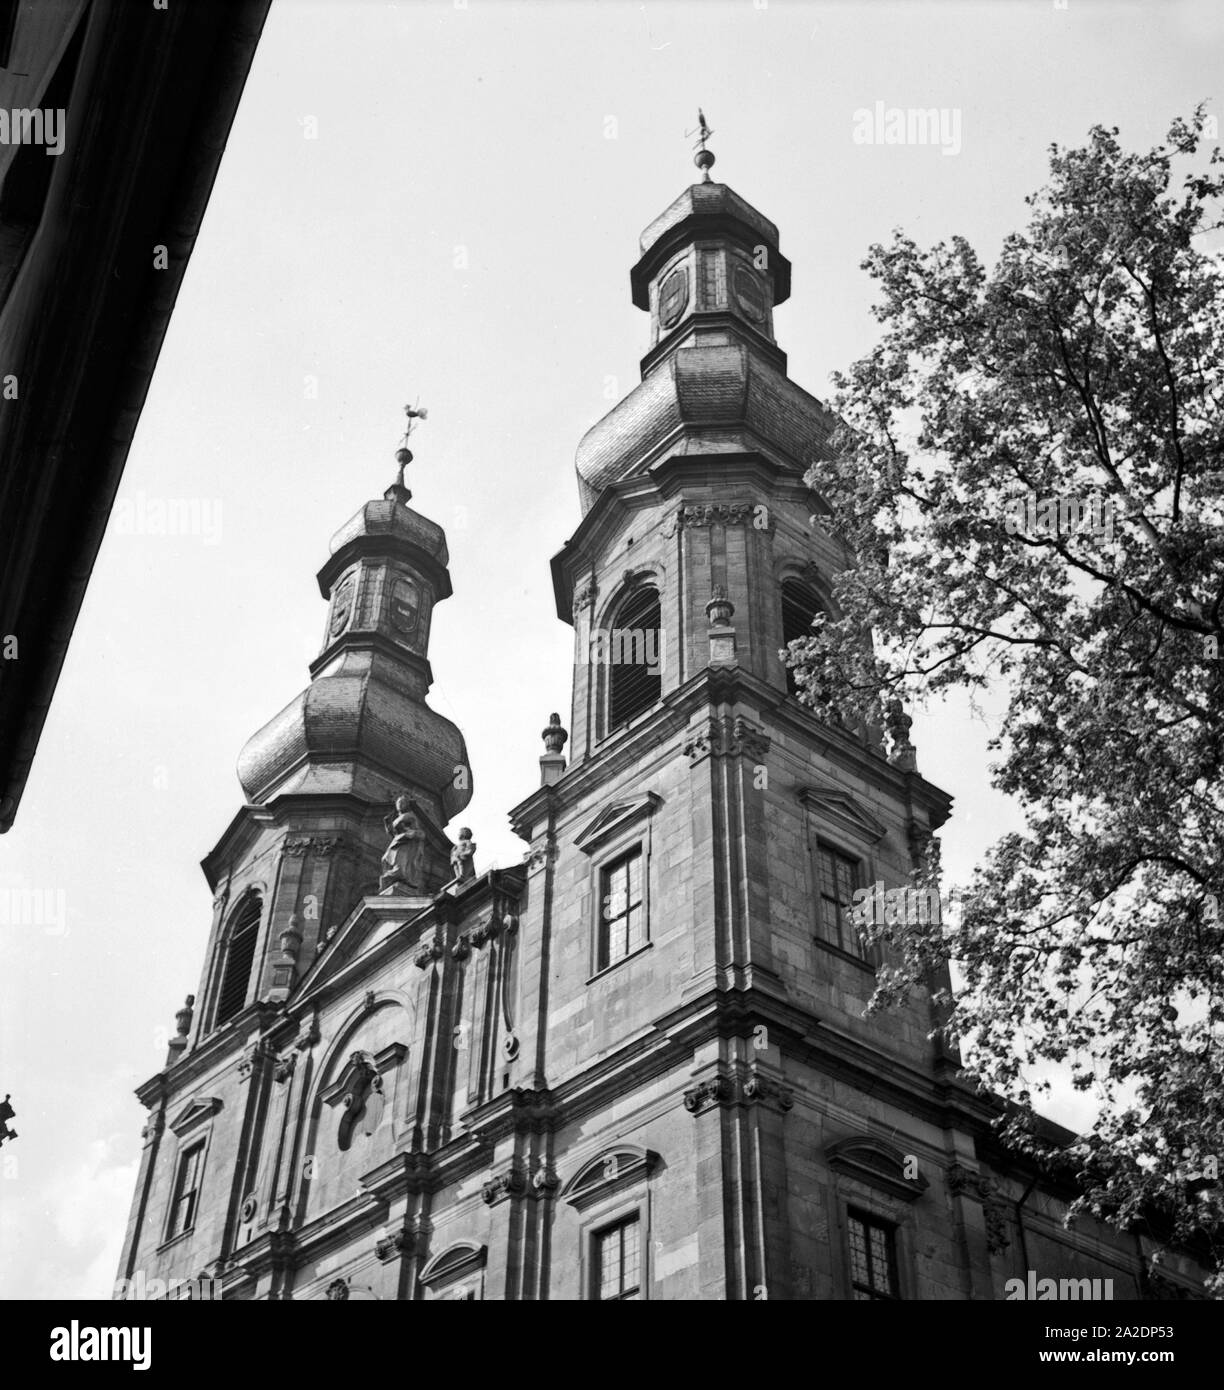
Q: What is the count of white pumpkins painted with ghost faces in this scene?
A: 0